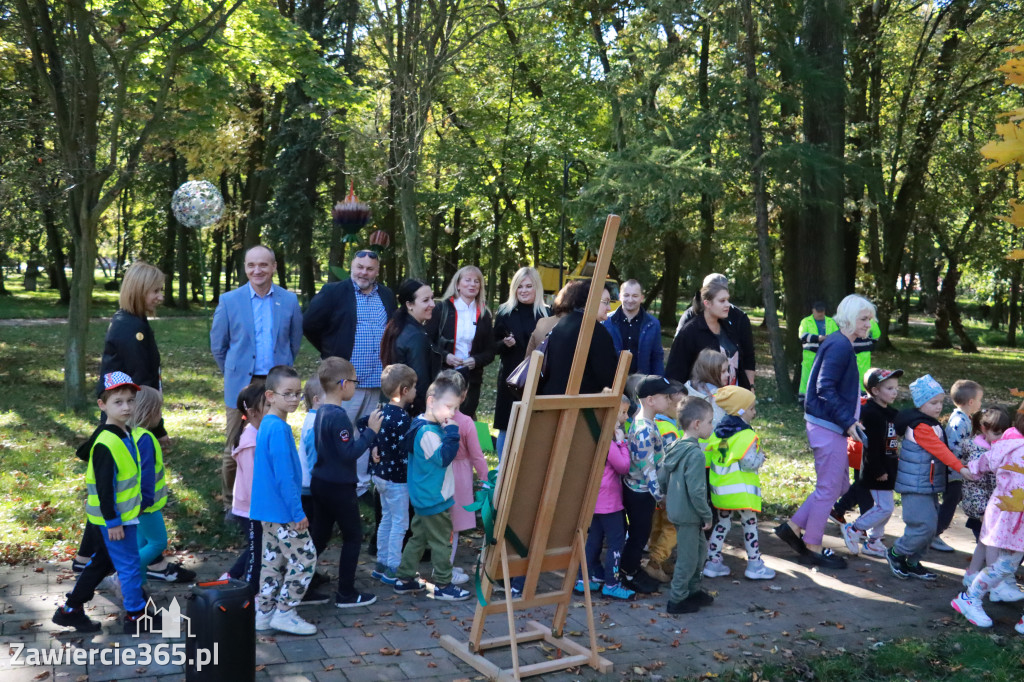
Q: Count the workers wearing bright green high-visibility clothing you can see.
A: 2